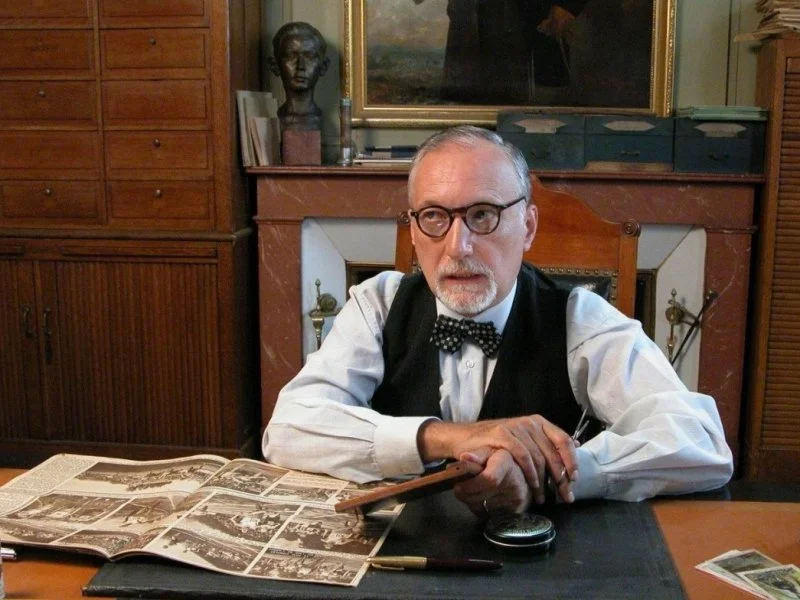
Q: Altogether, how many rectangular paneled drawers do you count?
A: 10